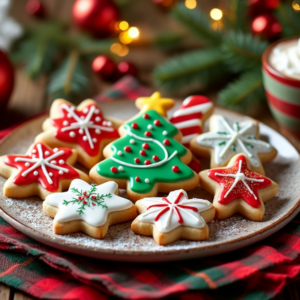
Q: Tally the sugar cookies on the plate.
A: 8